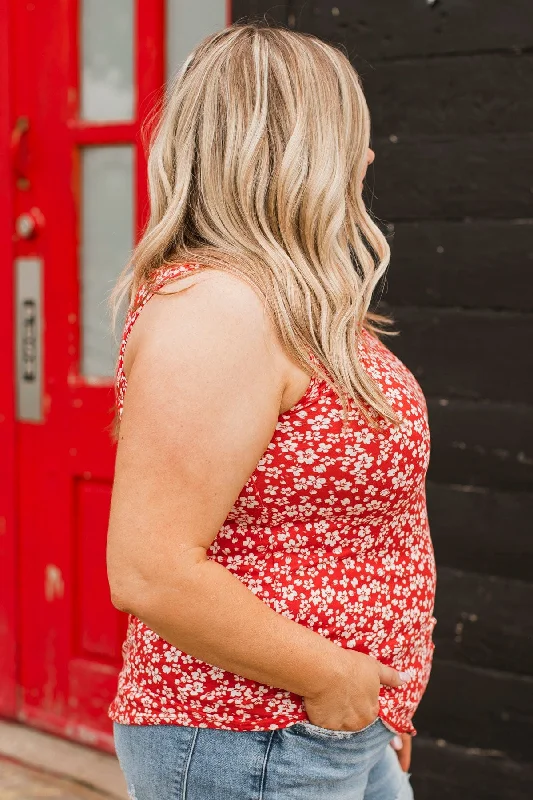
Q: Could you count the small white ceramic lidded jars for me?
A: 0